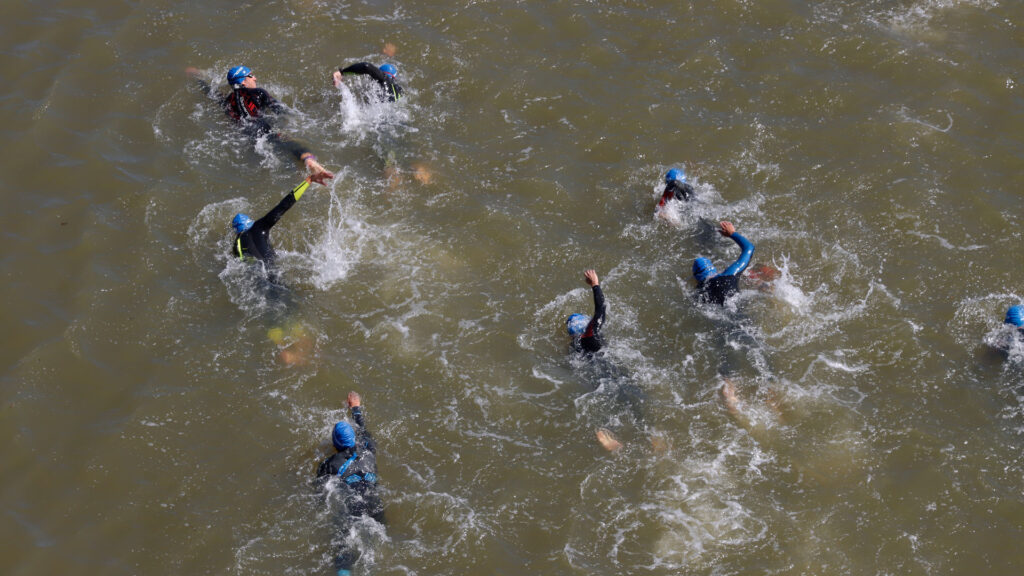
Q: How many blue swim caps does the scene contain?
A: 8